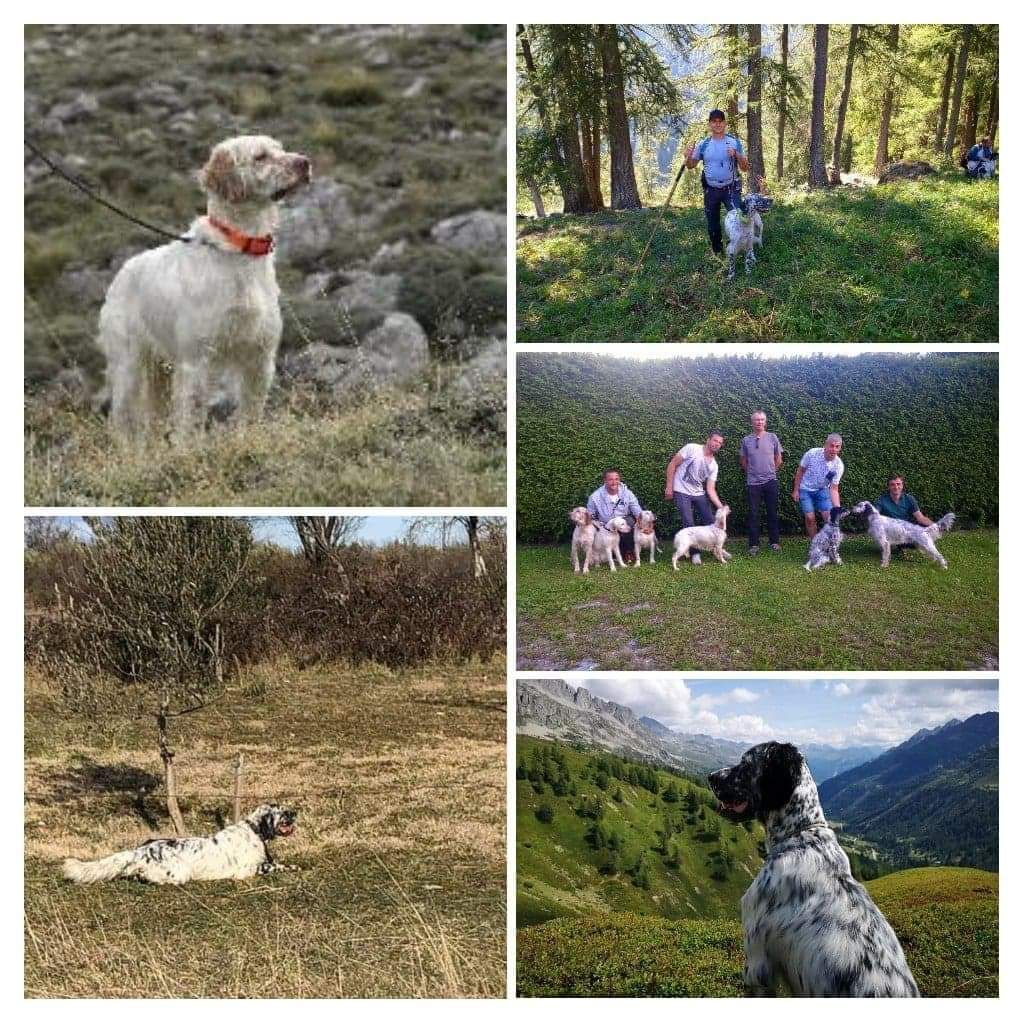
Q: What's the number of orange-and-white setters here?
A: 5